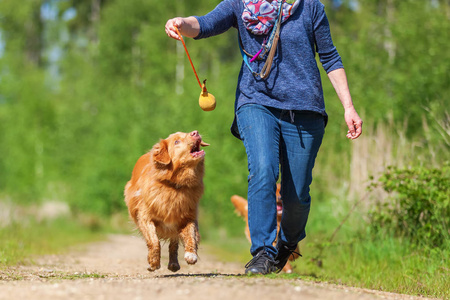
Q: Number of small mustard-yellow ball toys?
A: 1